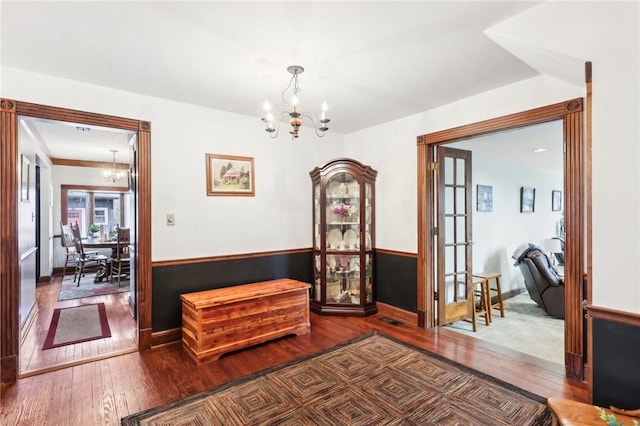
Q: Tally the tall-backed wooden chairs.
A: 3